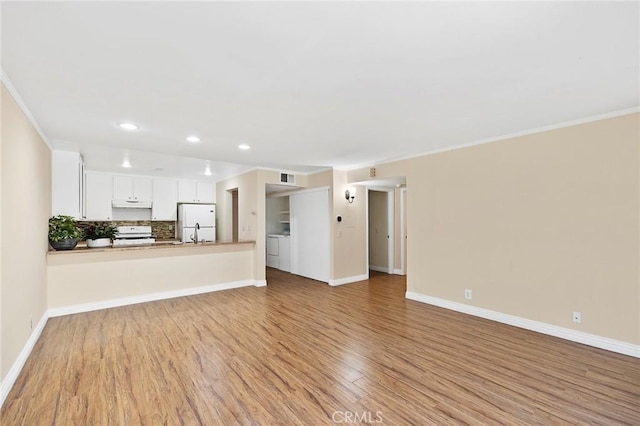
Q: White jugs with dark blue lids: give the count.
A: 0